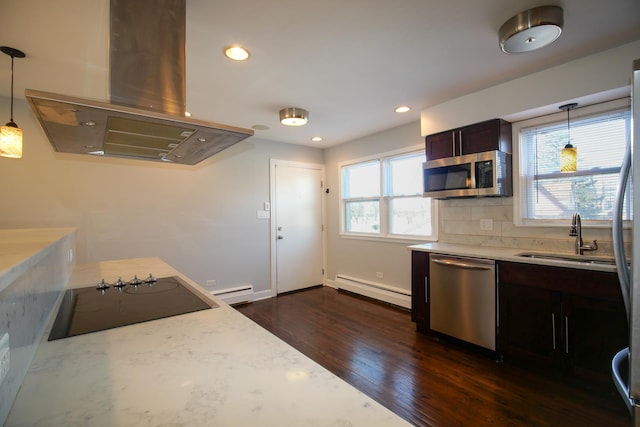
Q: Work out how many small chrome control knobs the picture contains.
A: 4